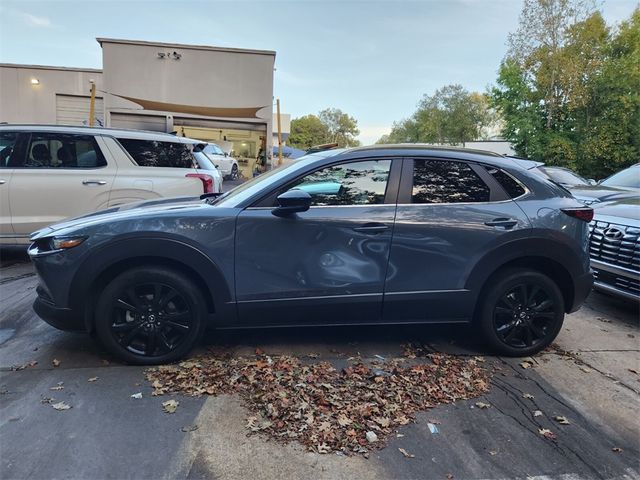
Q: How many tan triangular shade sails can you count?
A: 1